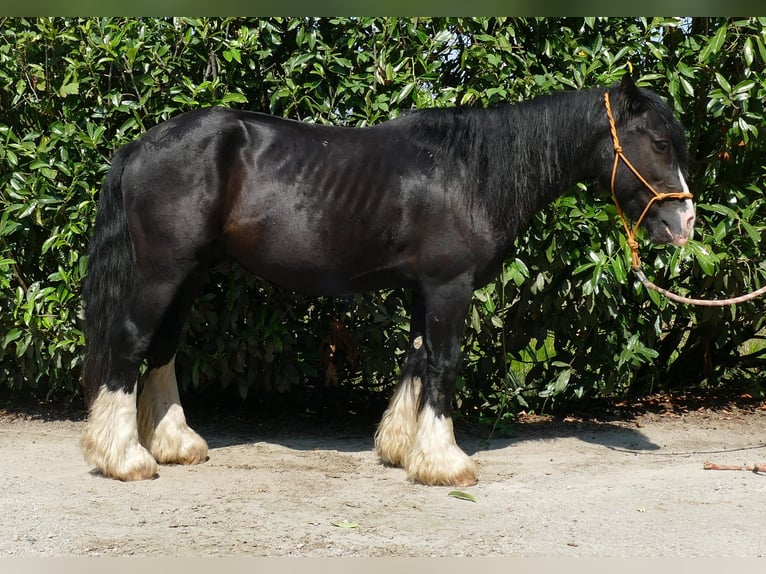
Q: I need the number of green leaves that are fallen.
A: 2